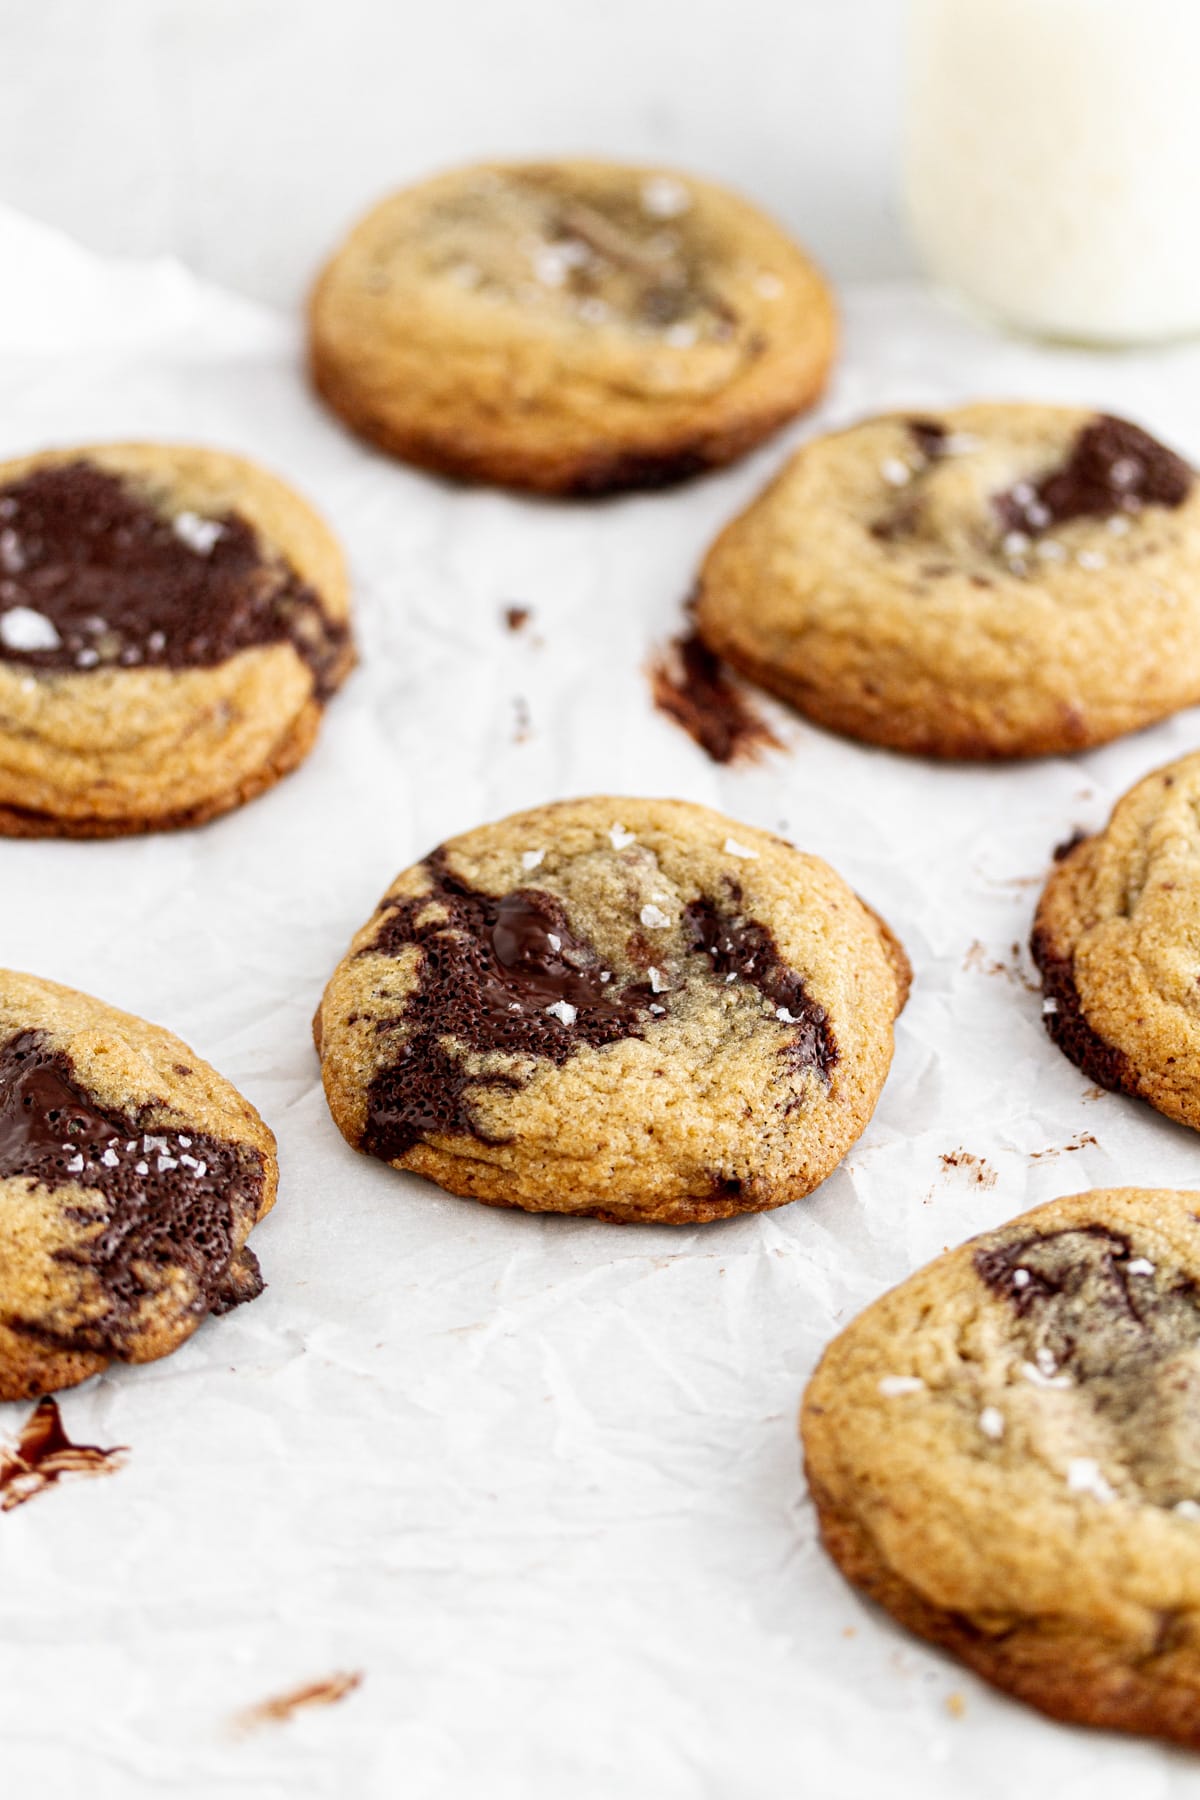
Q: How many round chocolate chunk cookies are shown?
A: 7